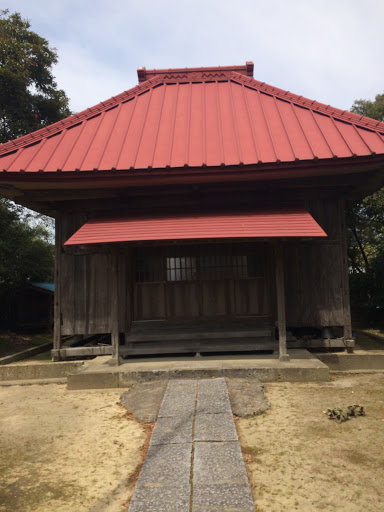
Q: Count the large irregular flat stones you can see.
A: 2